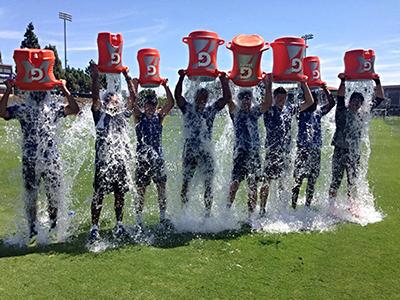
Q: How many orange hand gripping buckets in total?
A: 8